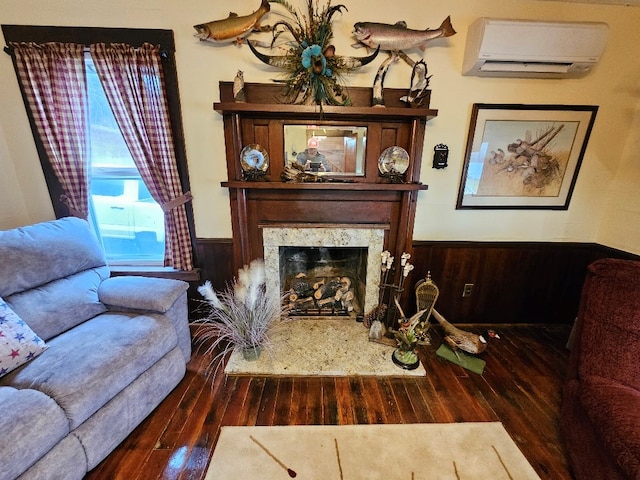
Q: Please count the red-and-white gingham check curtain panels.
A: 2